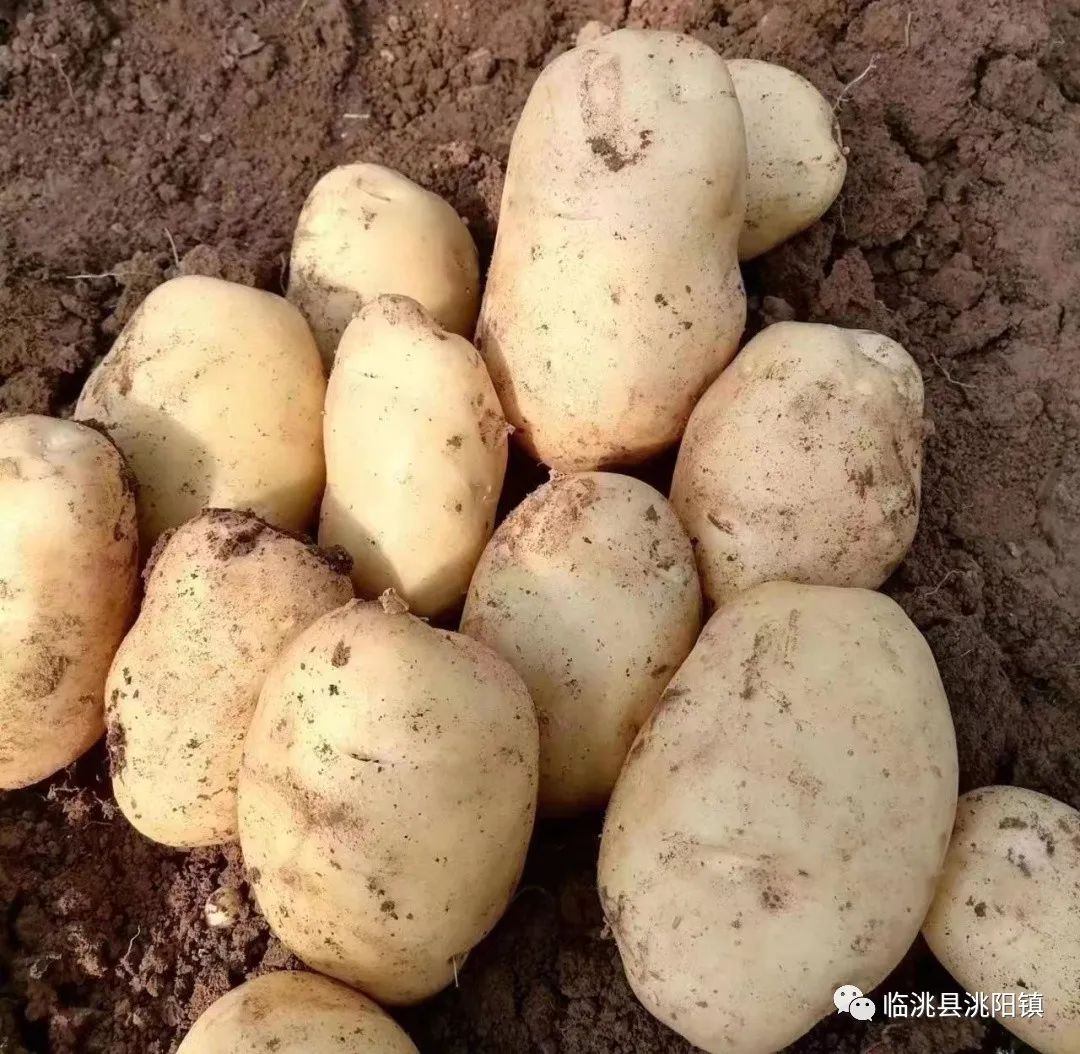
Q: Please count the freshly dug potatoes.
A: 13